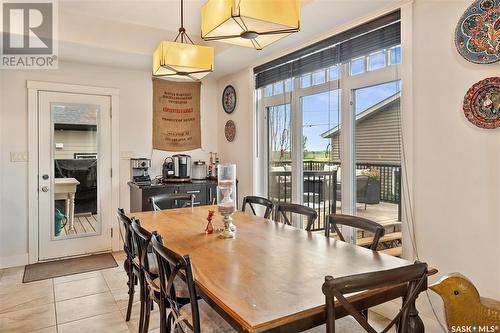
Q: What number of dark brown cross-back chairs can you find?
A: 8